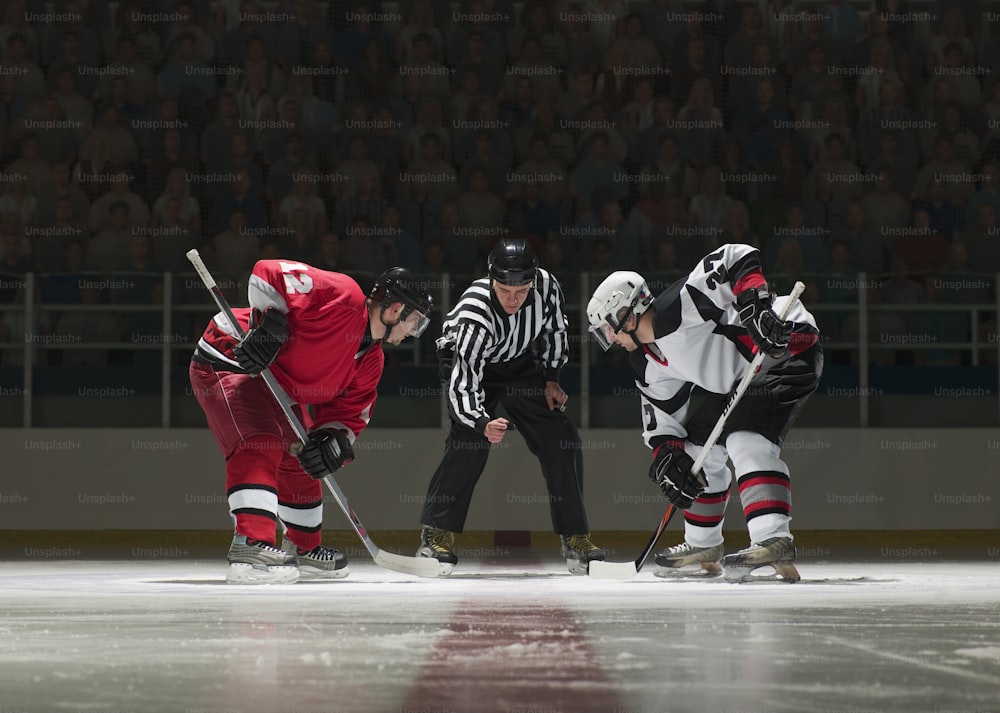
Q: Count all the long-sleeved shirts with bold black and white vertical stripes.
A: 1